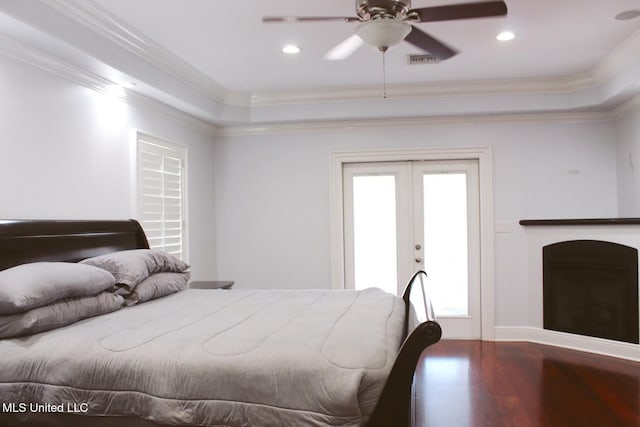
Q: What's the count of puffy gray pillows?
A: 4